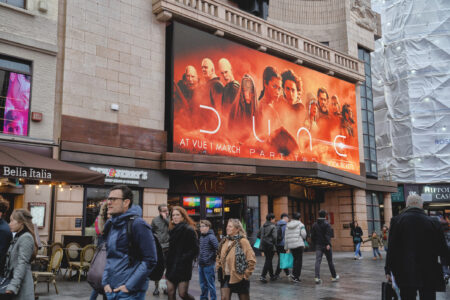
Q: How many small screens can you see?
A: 2